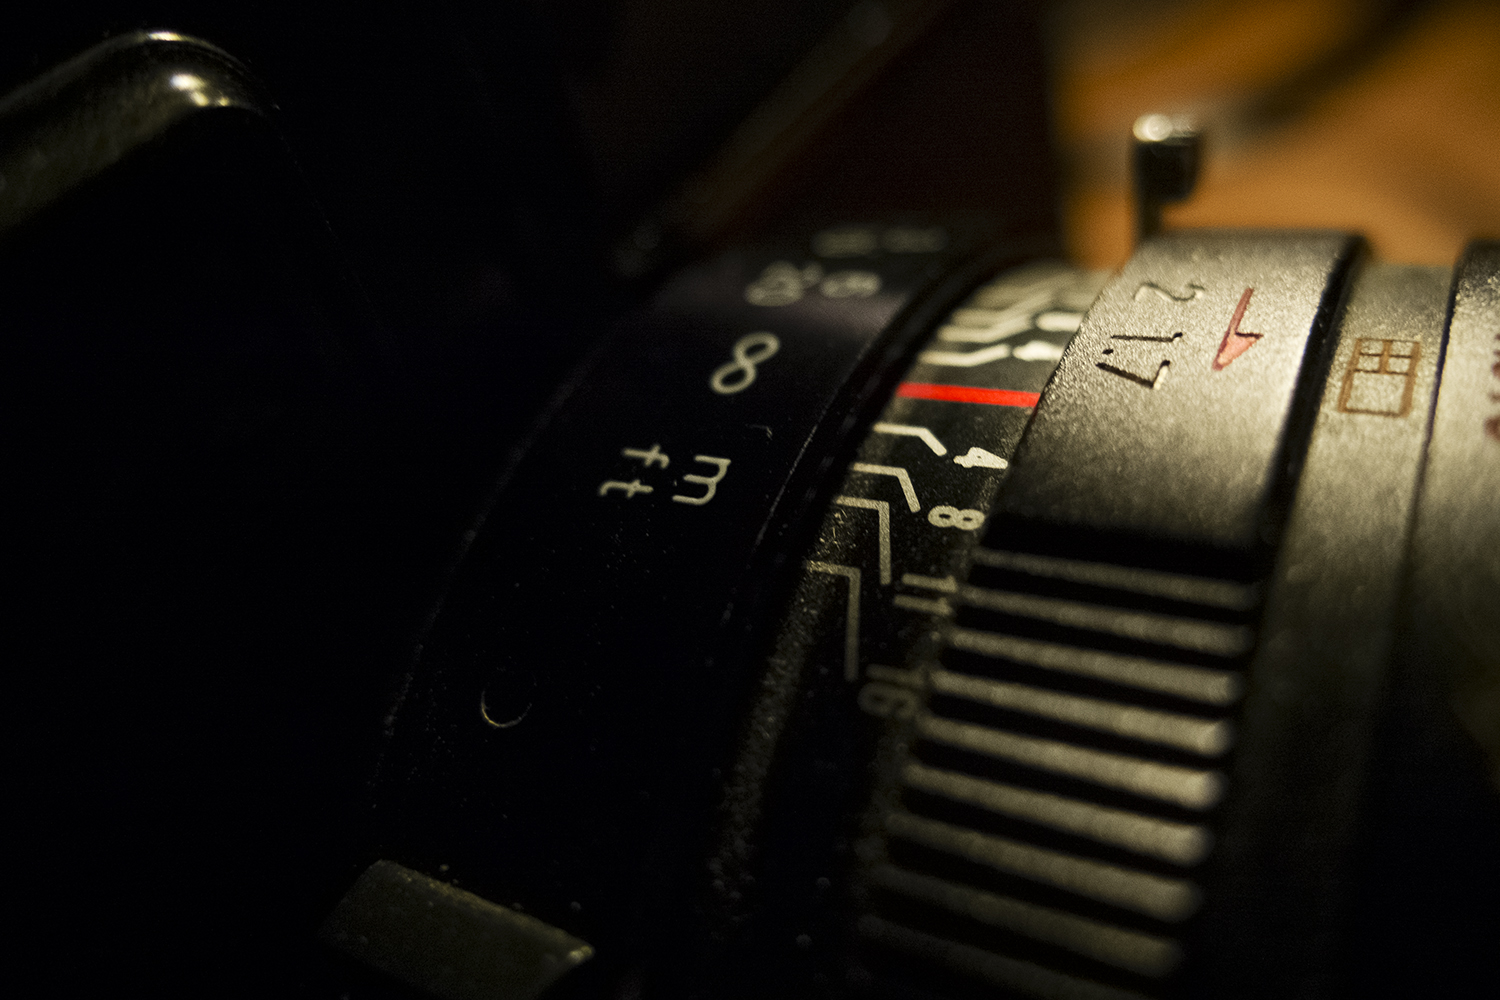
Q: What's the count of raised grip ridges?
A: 9